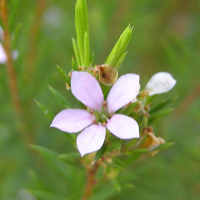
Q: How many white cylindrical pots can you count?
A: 0